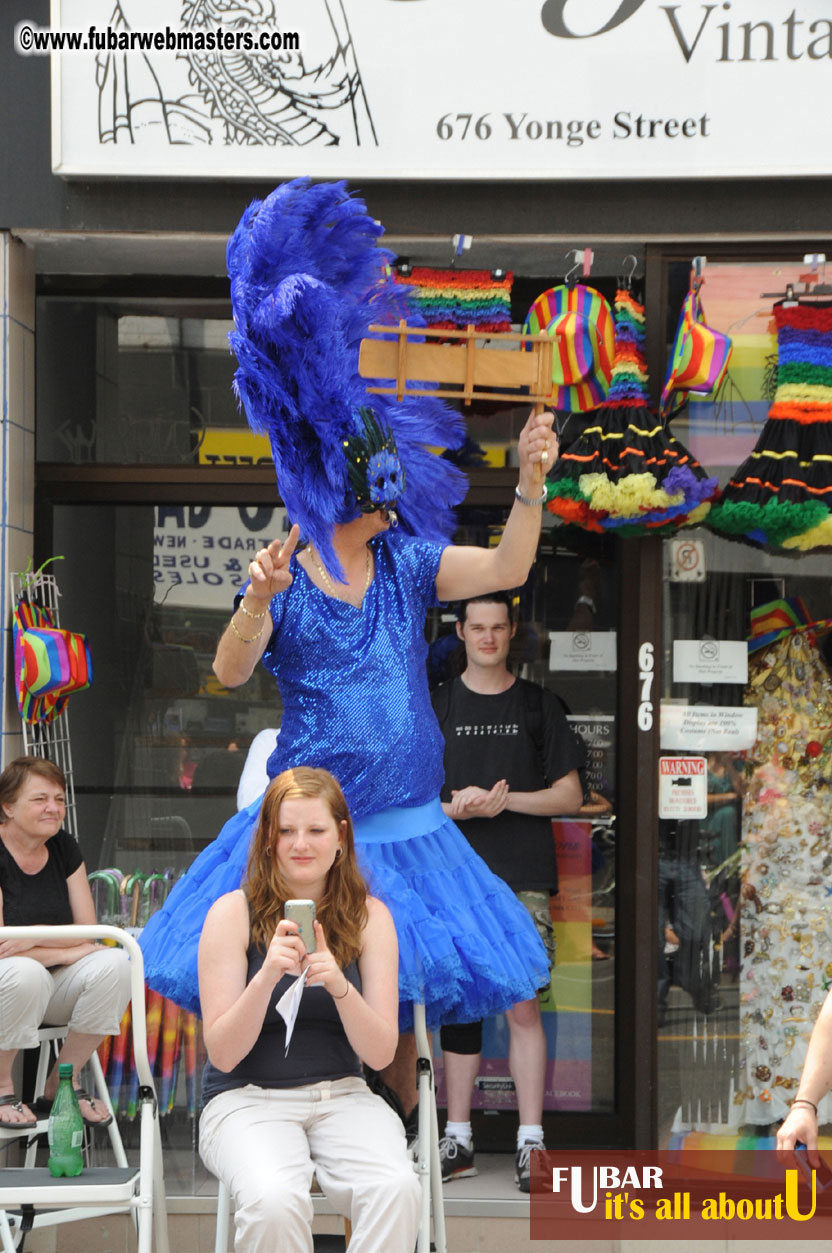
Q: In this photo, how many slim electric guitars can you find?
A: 0